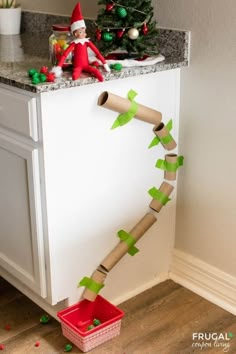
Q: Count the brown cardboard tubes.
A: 6